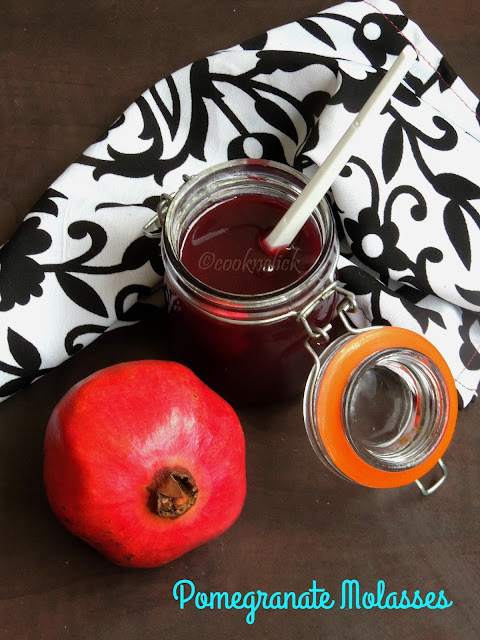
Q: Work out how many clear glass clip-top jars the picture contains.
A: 1